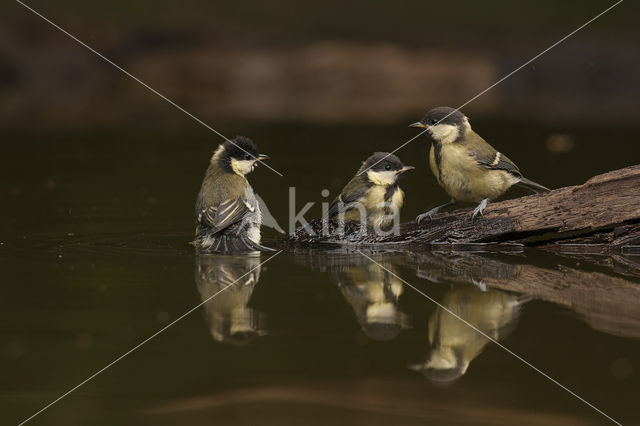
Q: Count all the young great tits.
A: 3